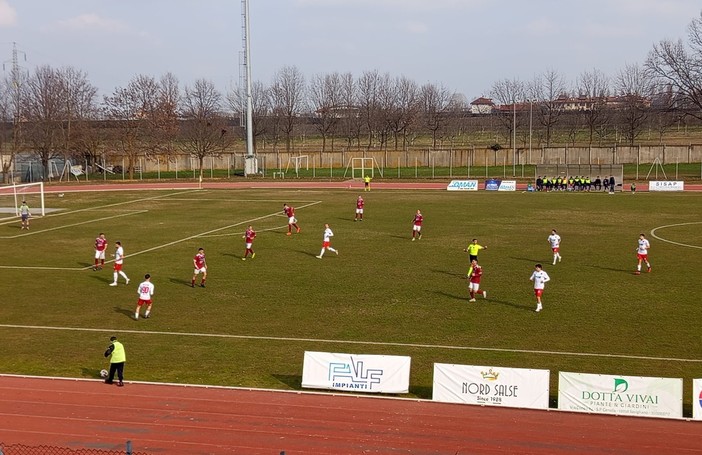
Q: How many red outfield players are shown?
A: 7